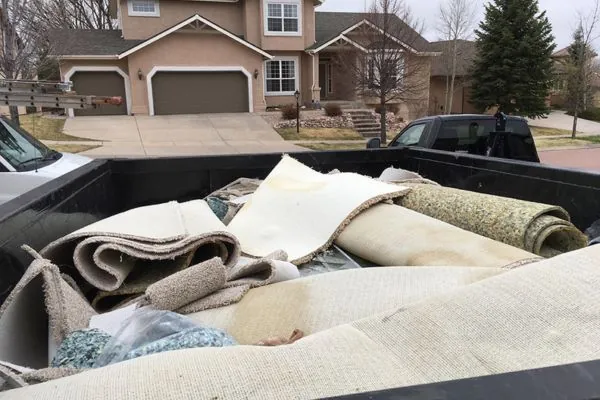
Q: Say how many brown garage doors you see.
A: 2